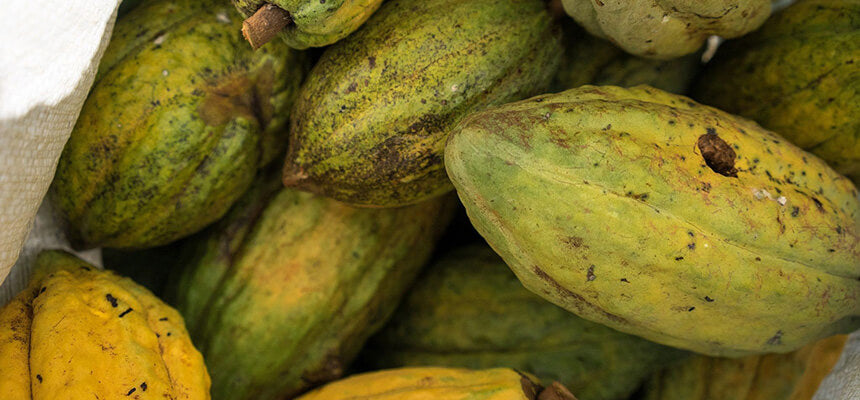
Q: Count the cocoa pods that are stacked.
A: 12